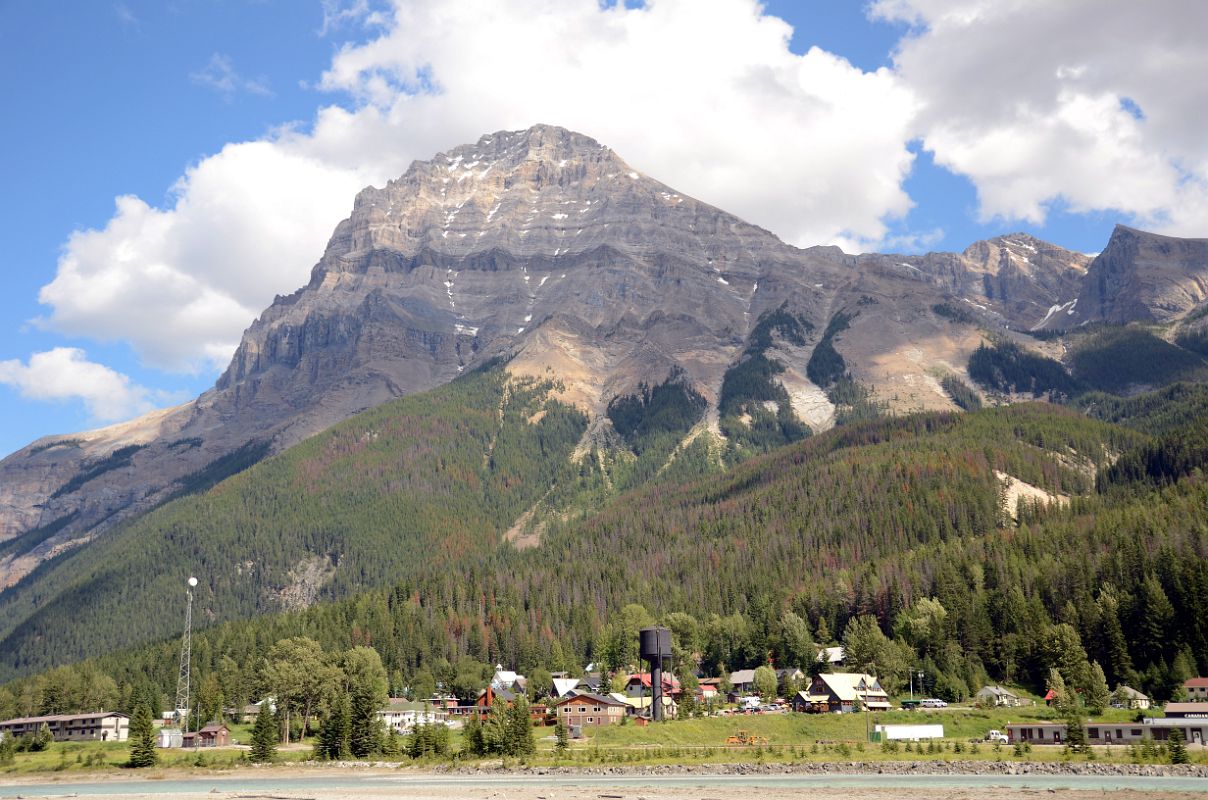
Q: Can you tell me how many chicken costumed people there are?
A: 0